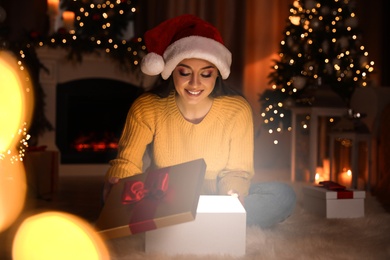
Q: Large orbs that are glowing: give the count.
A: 3